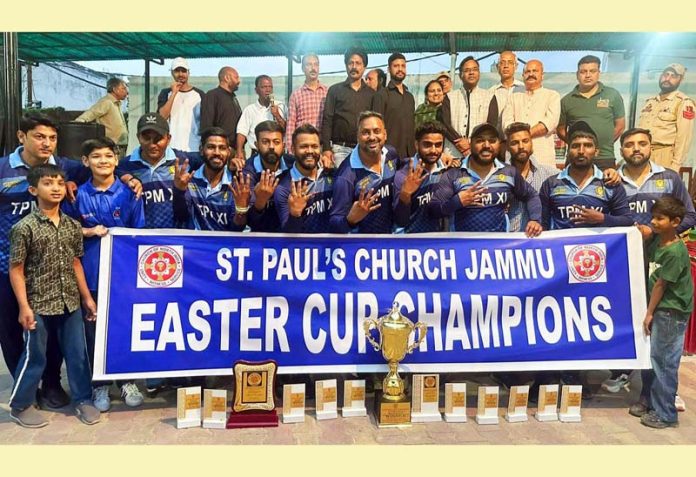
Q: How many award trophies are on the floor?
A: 13